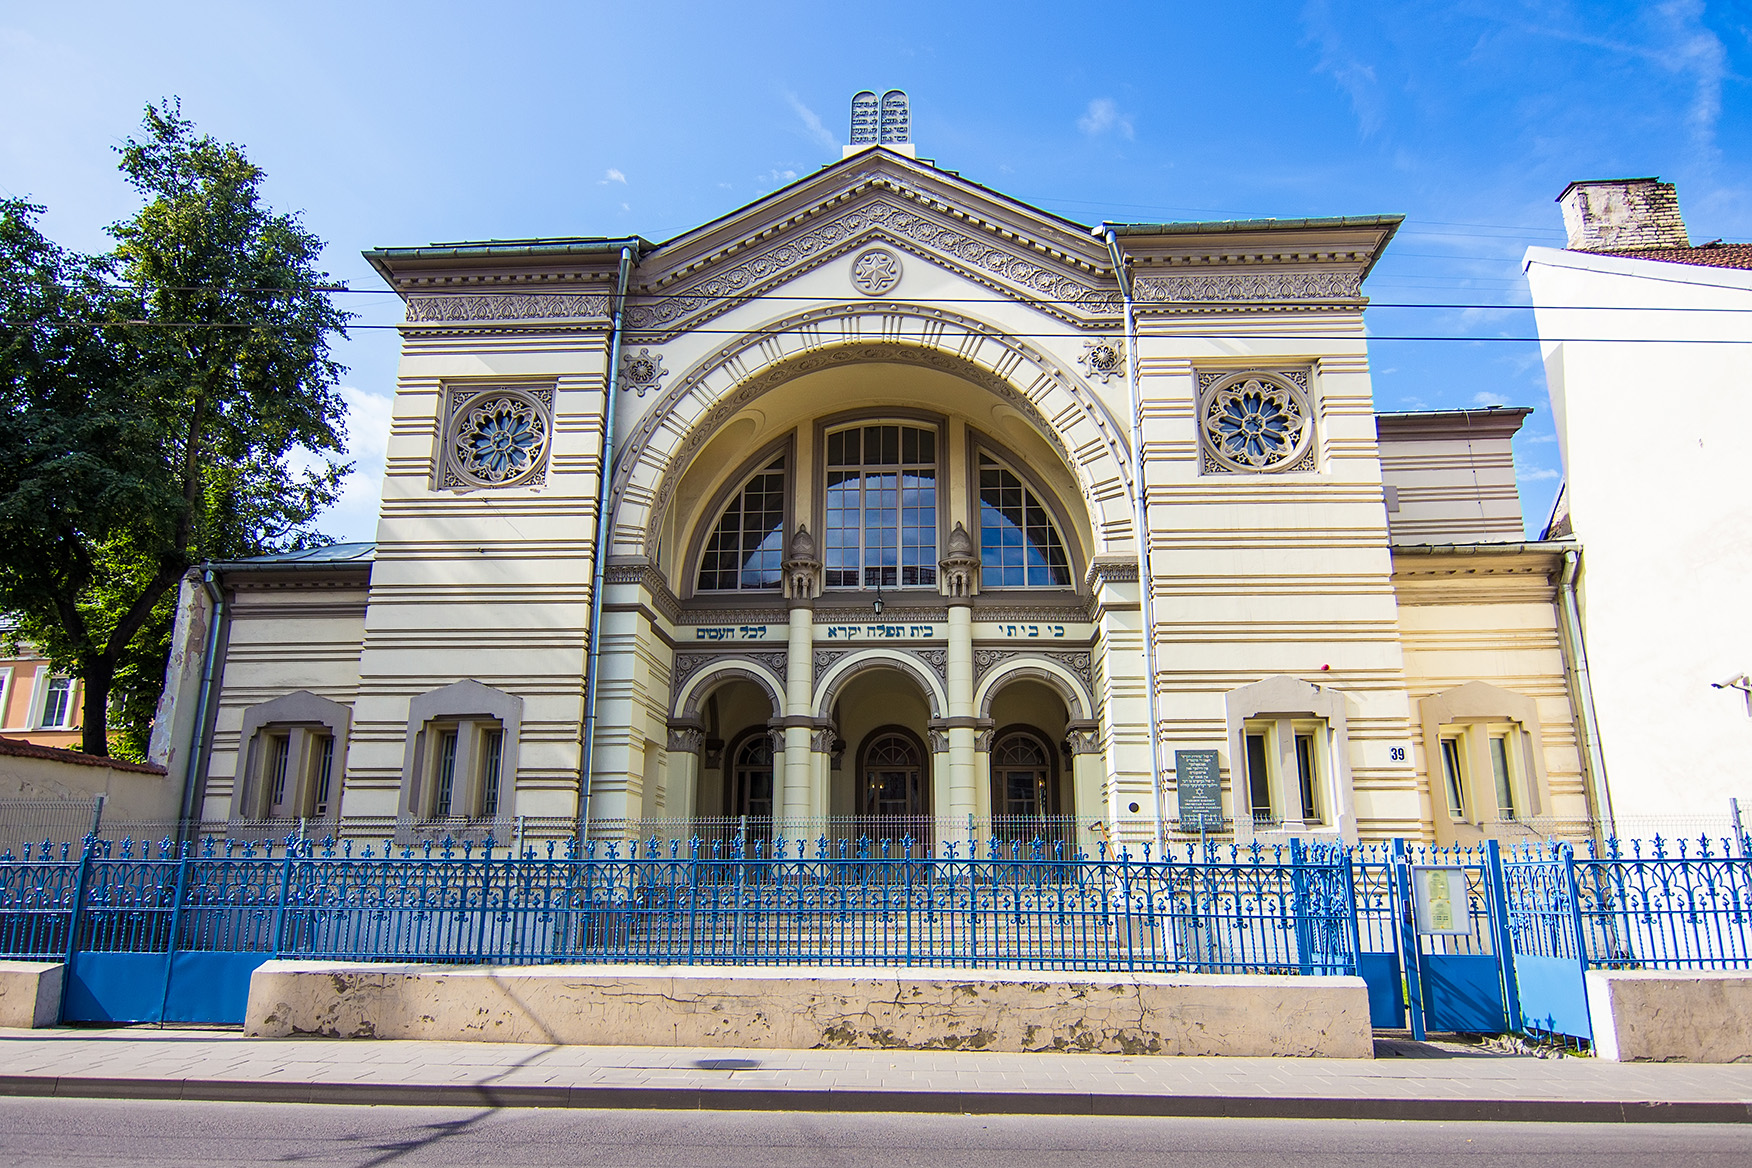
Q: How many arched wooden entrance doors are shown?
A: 3